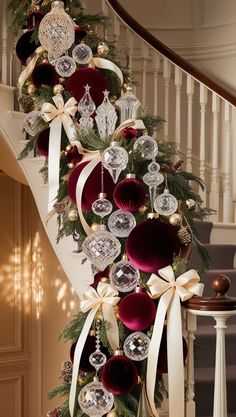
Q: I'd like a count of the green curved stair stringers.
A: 0